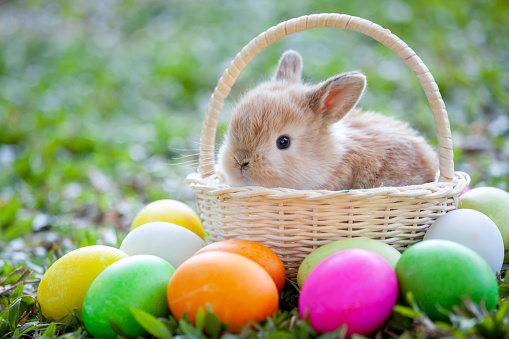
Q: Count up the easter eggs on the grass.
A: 11